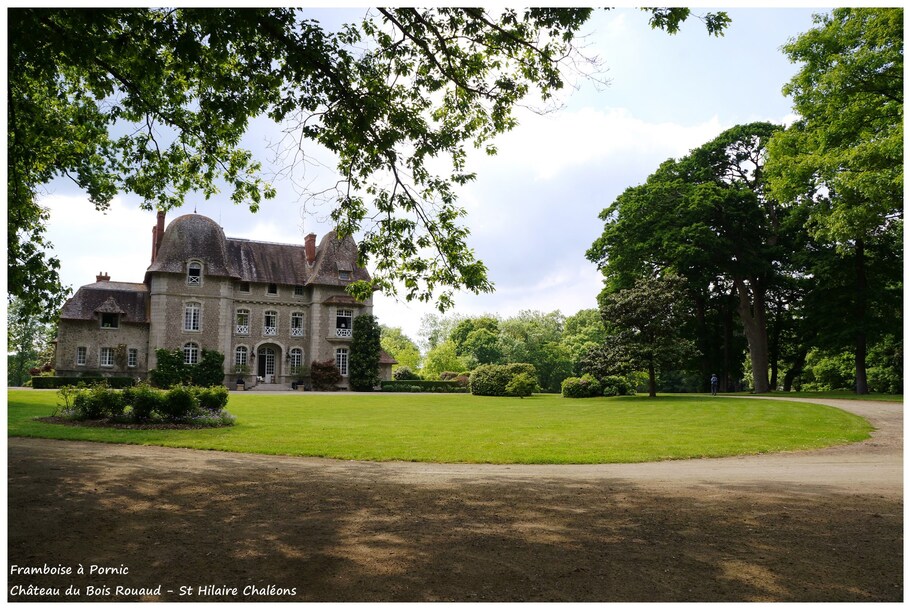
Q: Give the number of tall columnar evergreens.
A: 1